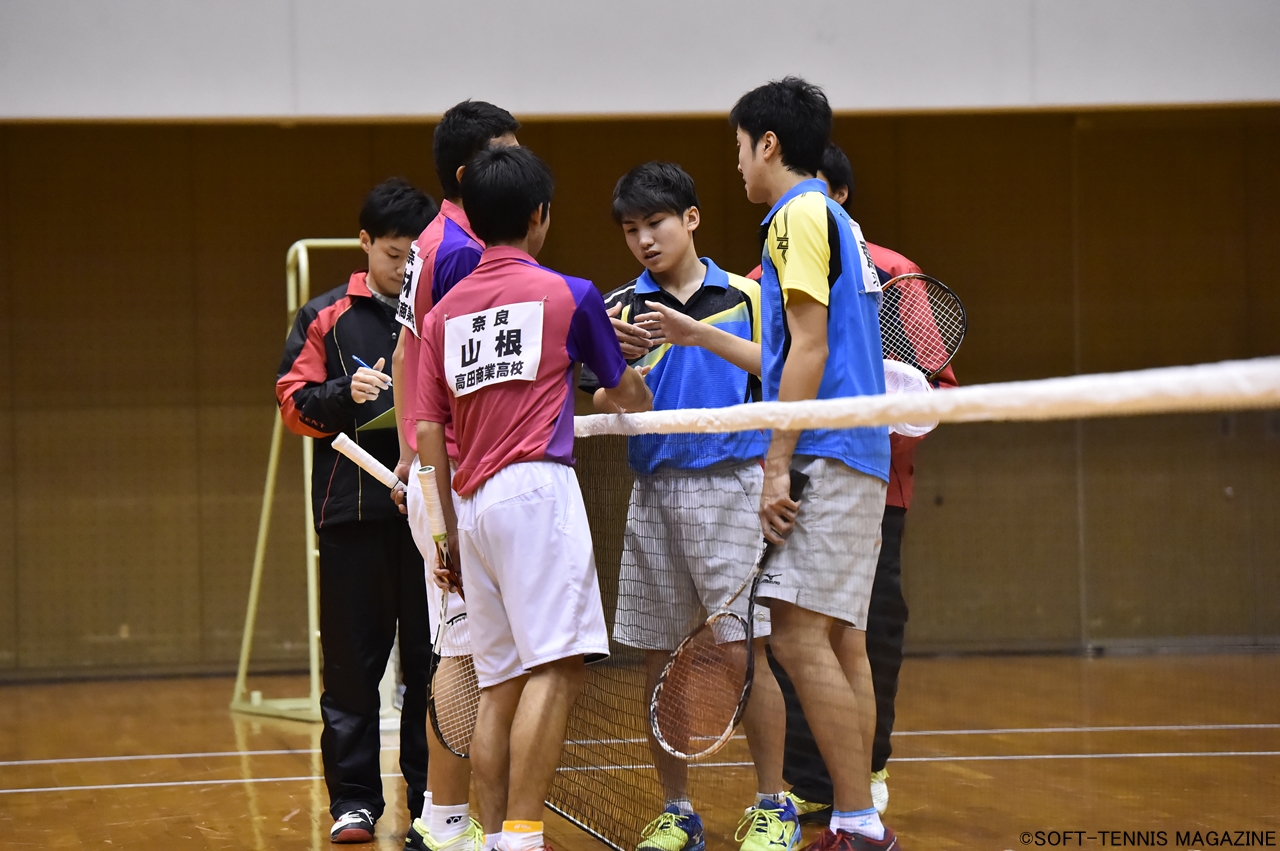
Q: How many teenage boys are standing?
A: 6